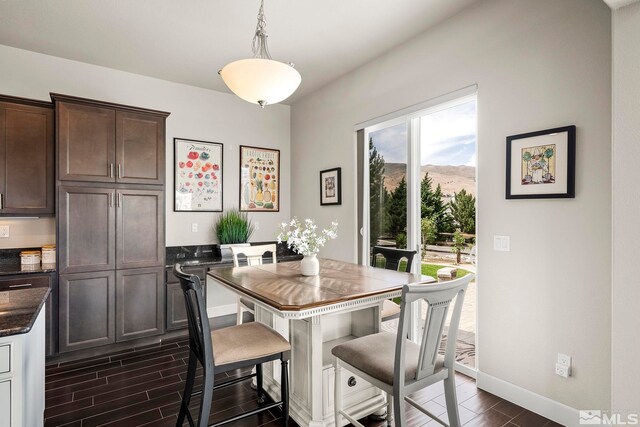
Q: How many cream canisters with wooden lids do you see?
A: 2